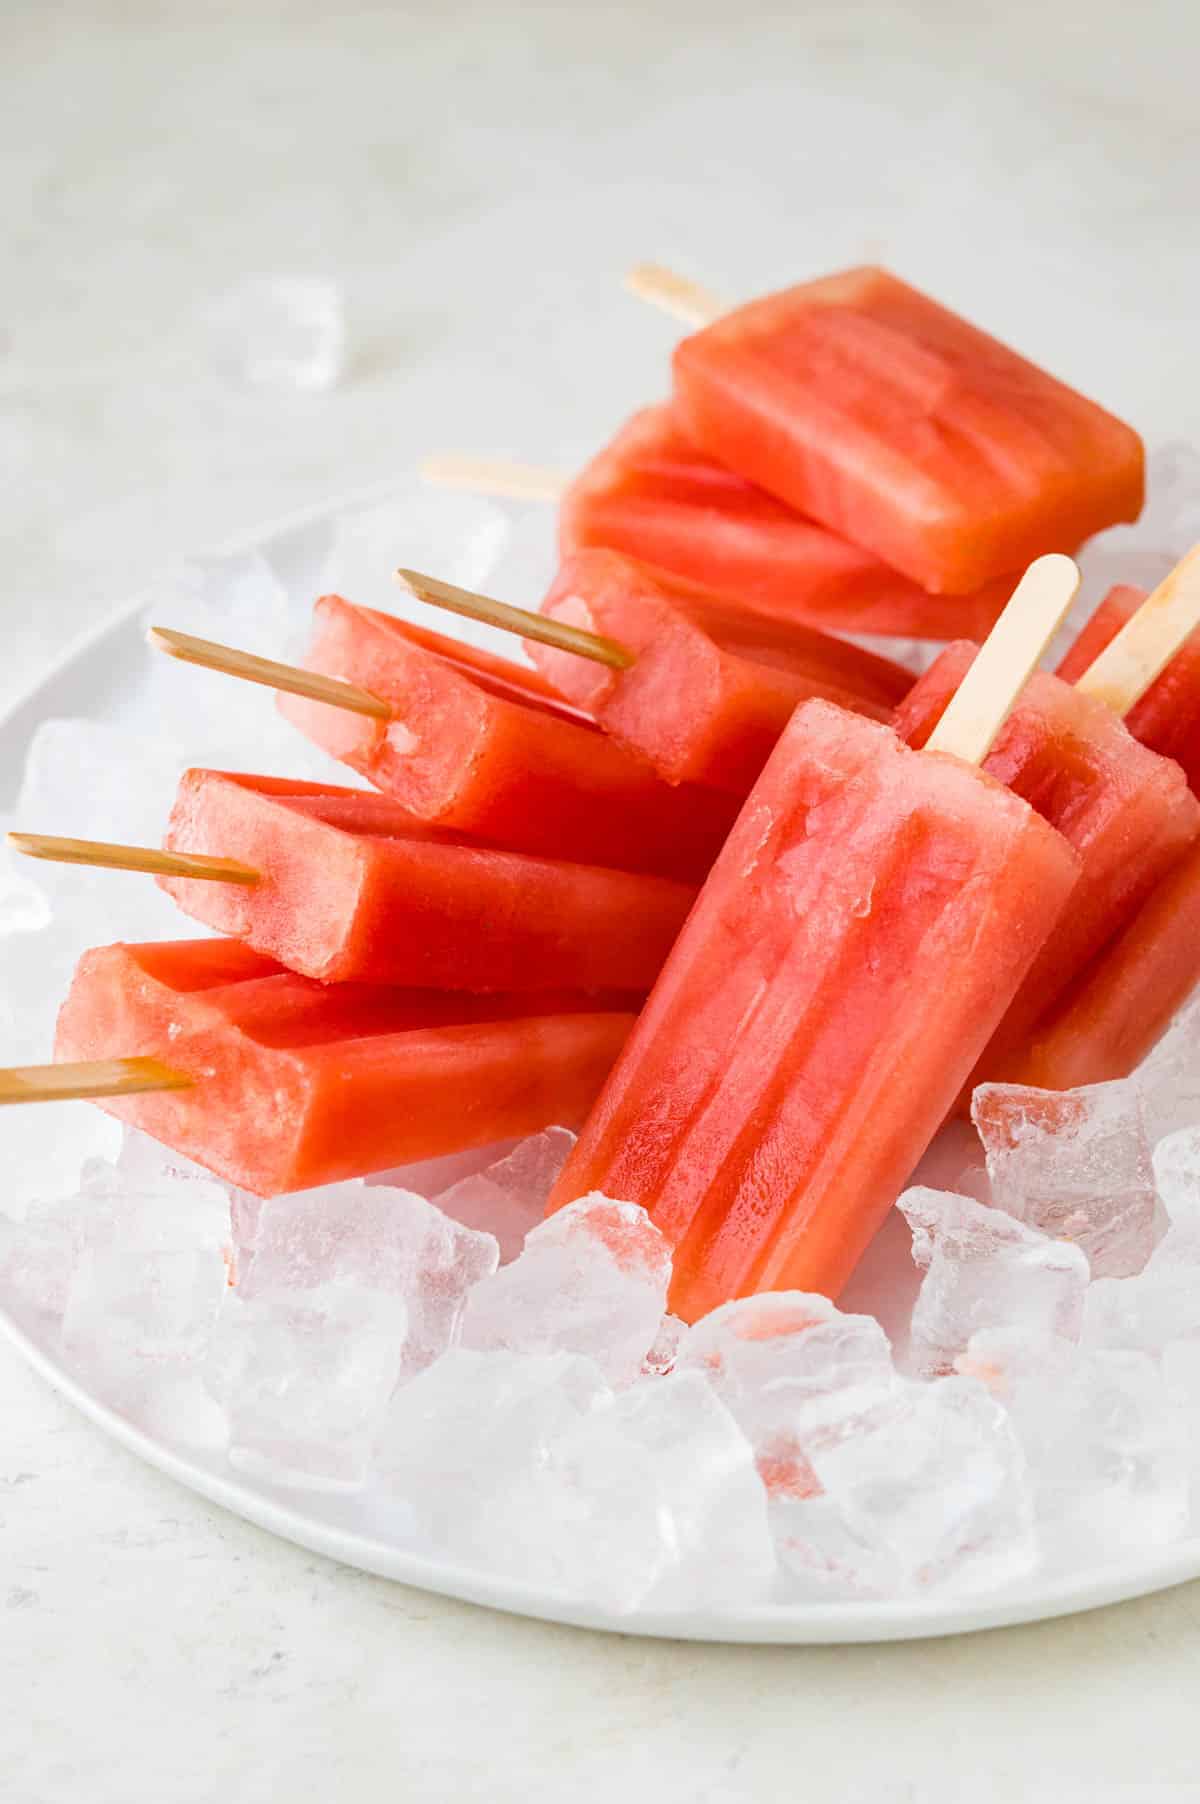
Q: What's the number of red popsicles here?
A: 9